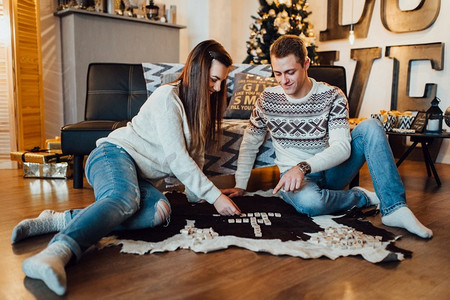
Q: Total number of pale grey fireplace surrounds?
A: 1